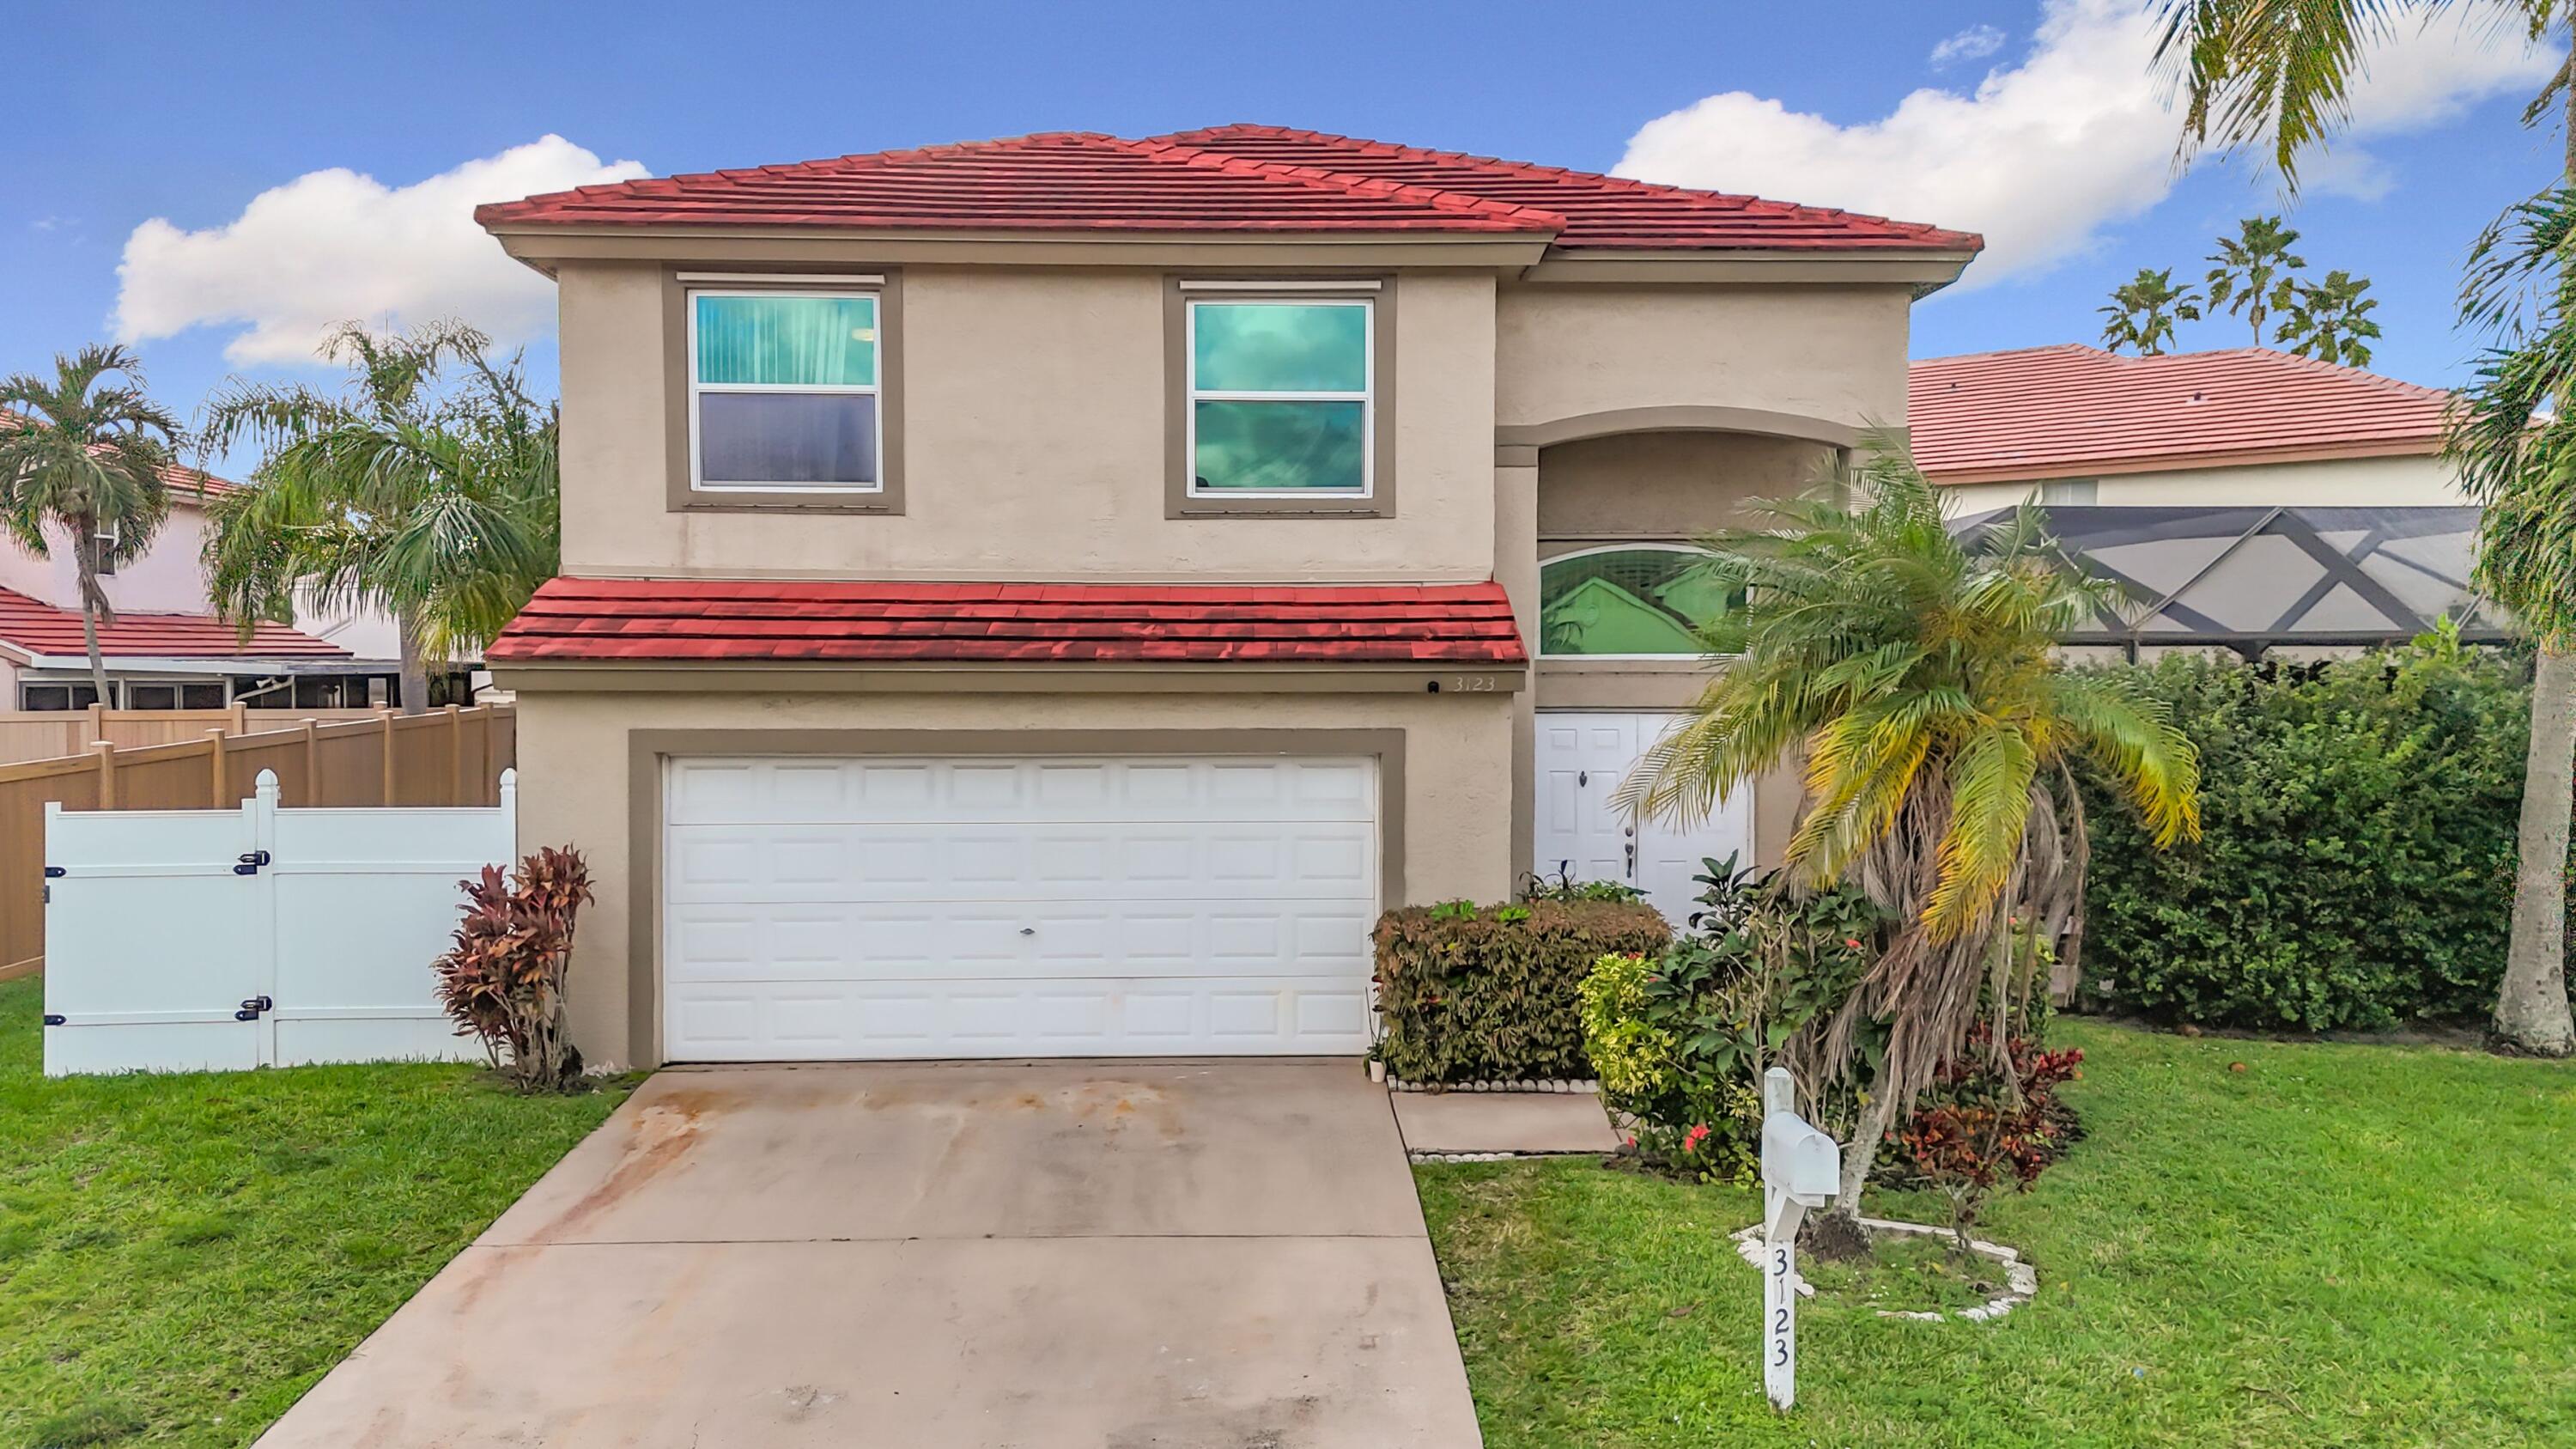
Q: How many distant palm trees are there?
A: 3